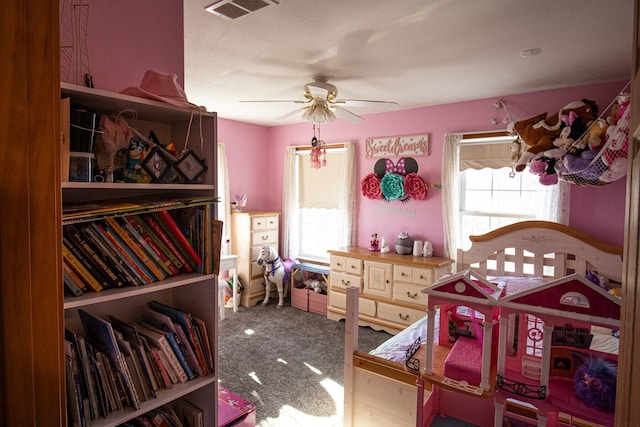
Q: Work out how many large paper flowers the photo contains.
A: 3